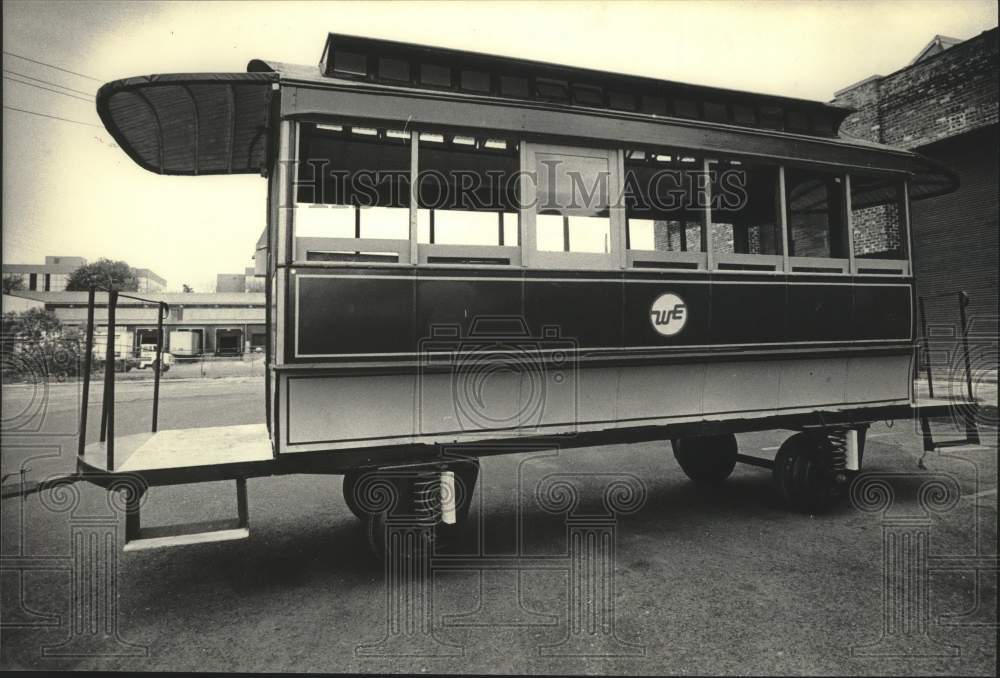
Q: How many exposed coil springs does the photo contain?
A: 2